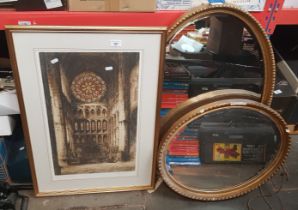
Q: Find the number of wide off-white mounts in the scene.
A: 1